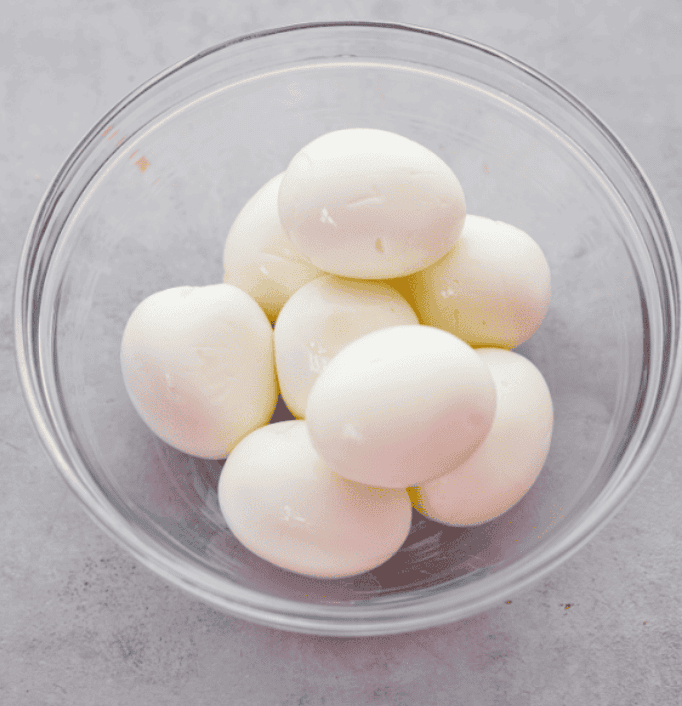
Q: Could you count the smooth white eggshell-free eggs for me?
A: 8